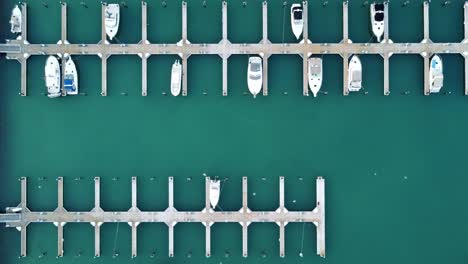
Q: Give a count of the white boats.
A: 12